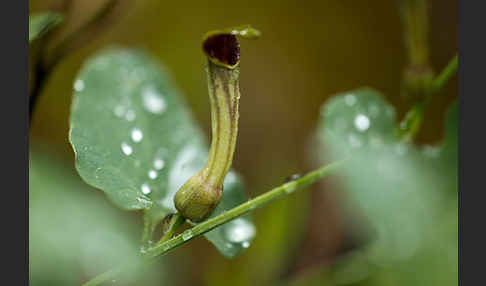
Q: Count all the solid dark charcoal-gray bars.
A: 2